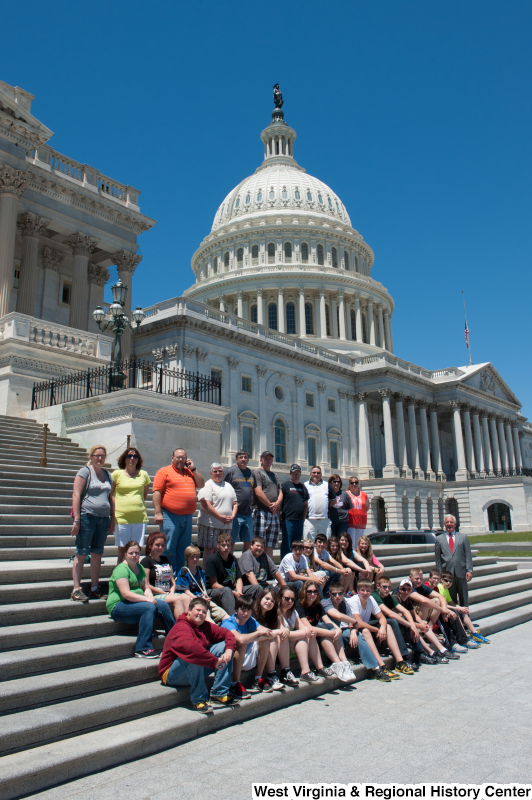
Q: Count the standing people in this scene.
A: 11